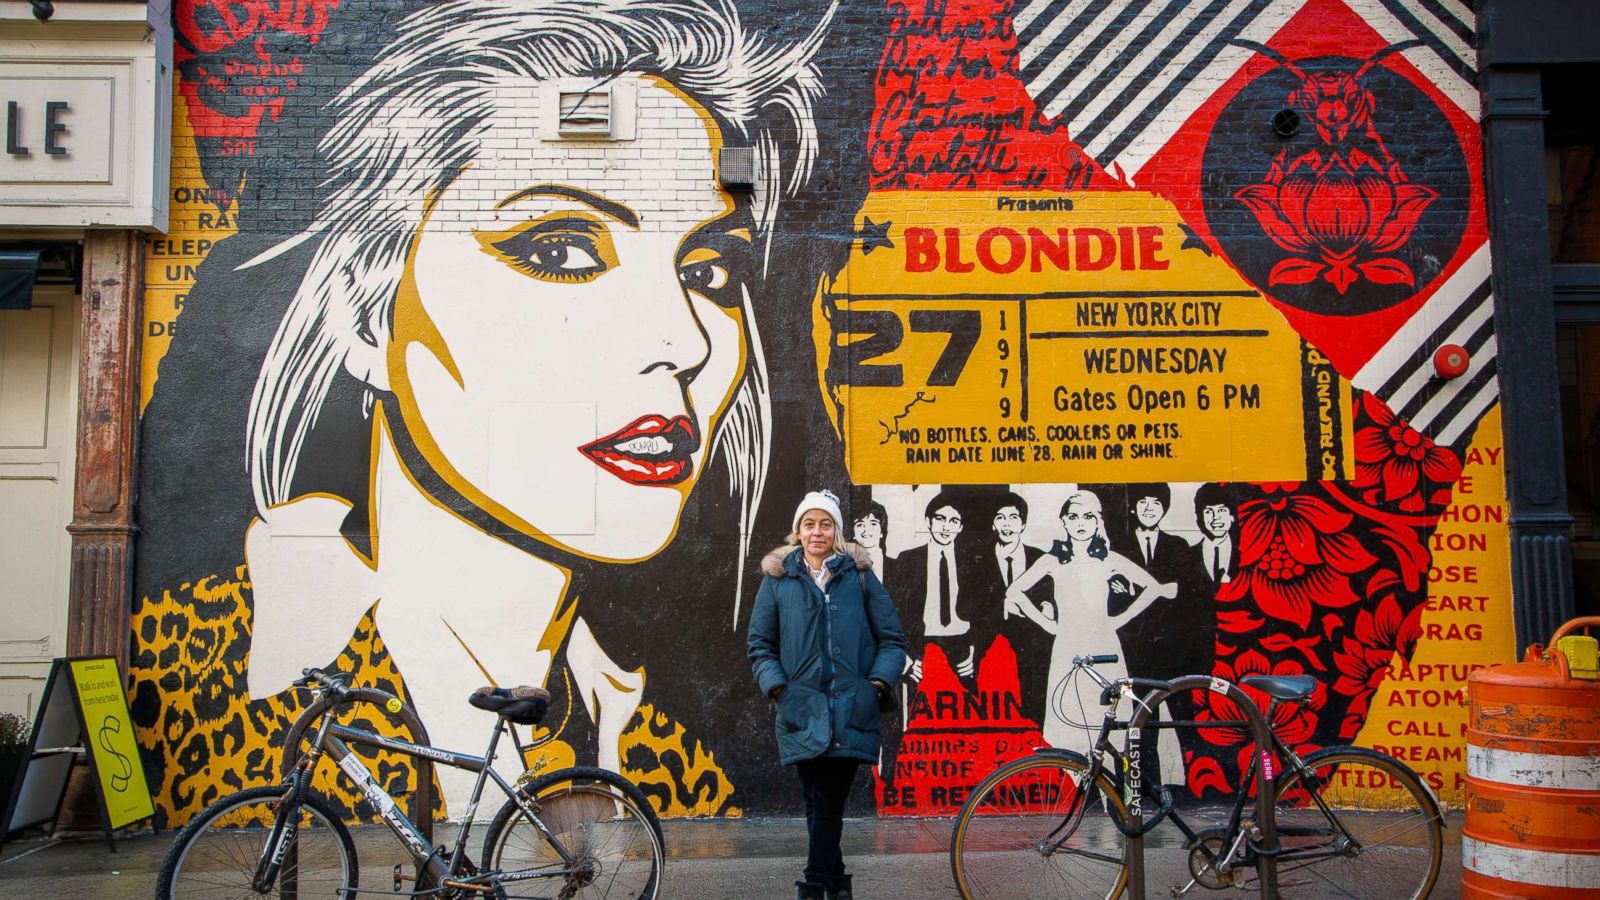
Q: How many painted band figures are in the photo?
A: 6